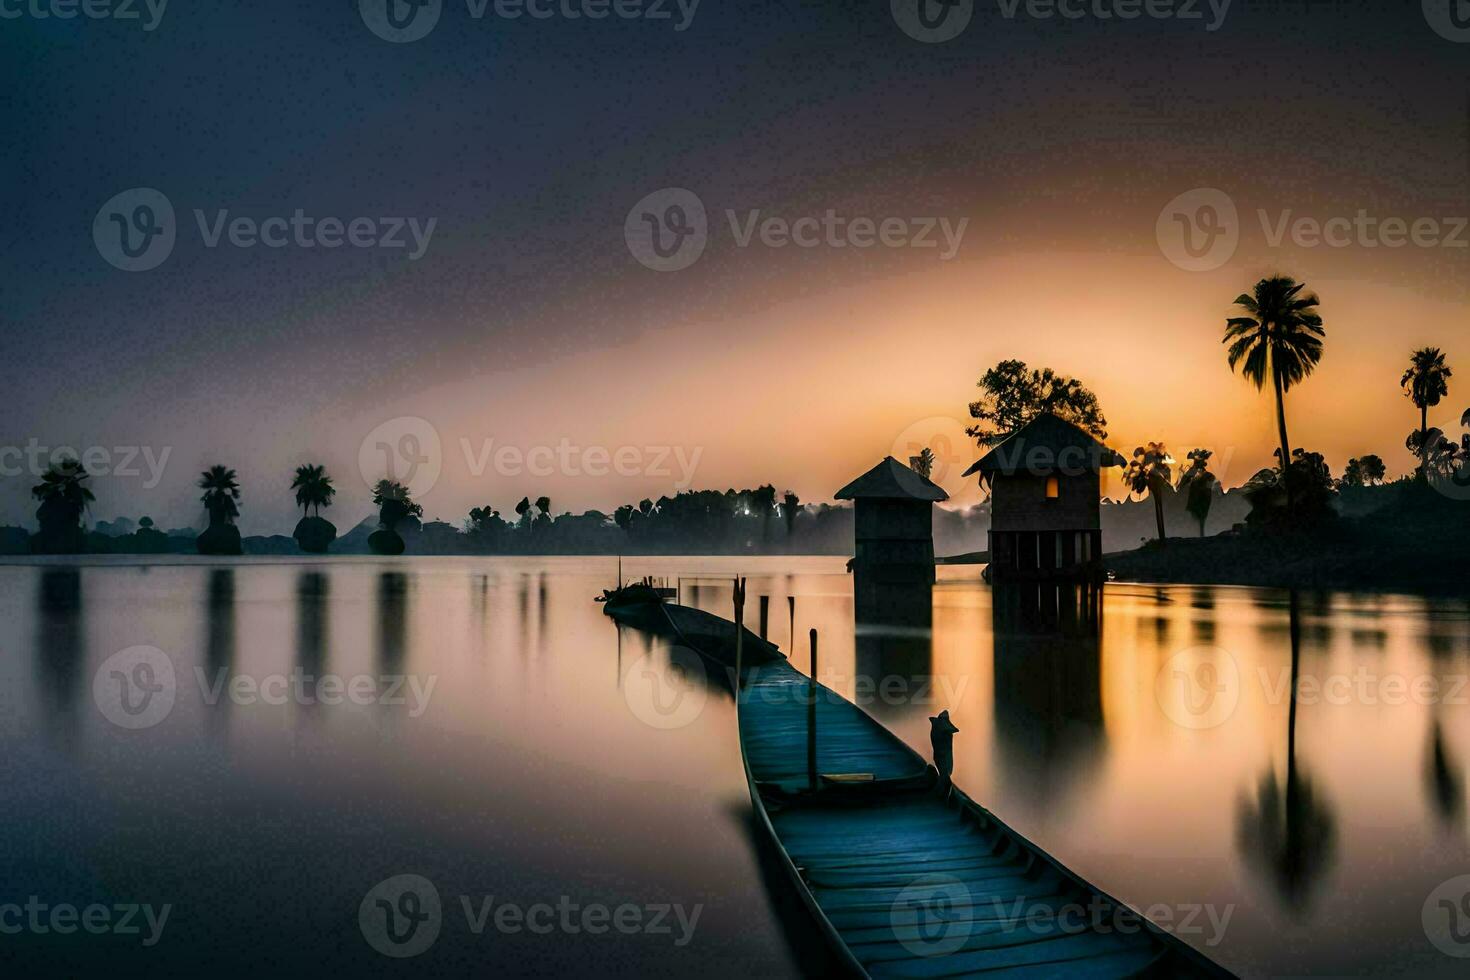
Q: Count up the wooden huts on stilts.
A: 2